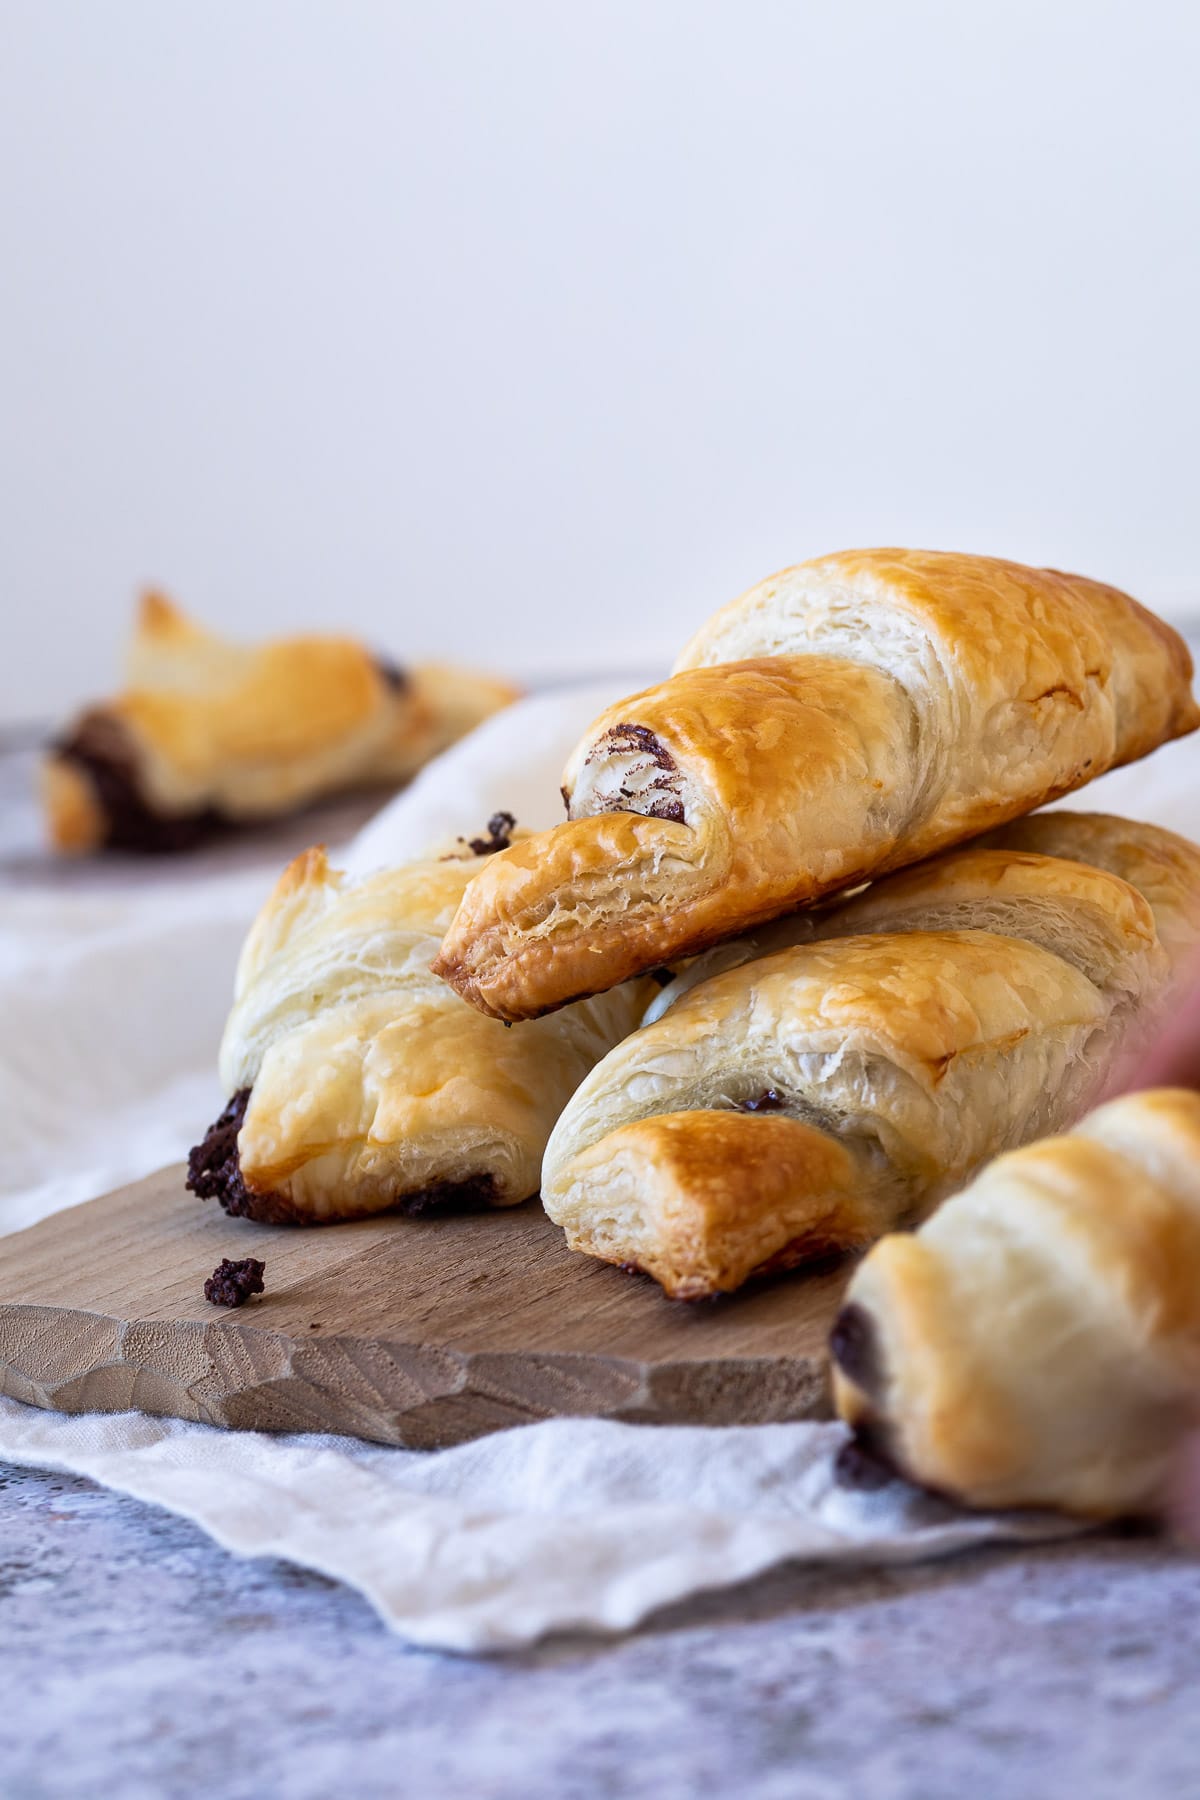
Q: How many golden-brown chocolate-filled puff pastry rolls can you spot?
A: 5